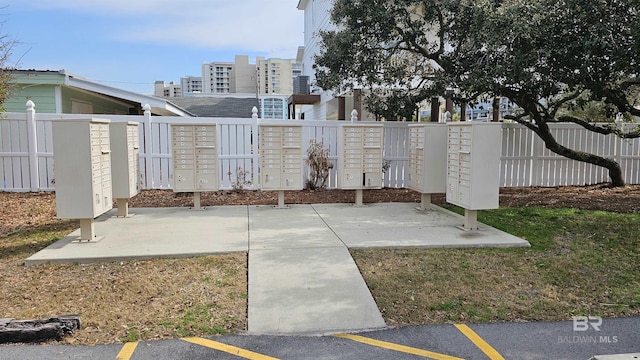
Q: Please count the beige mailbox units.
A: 7